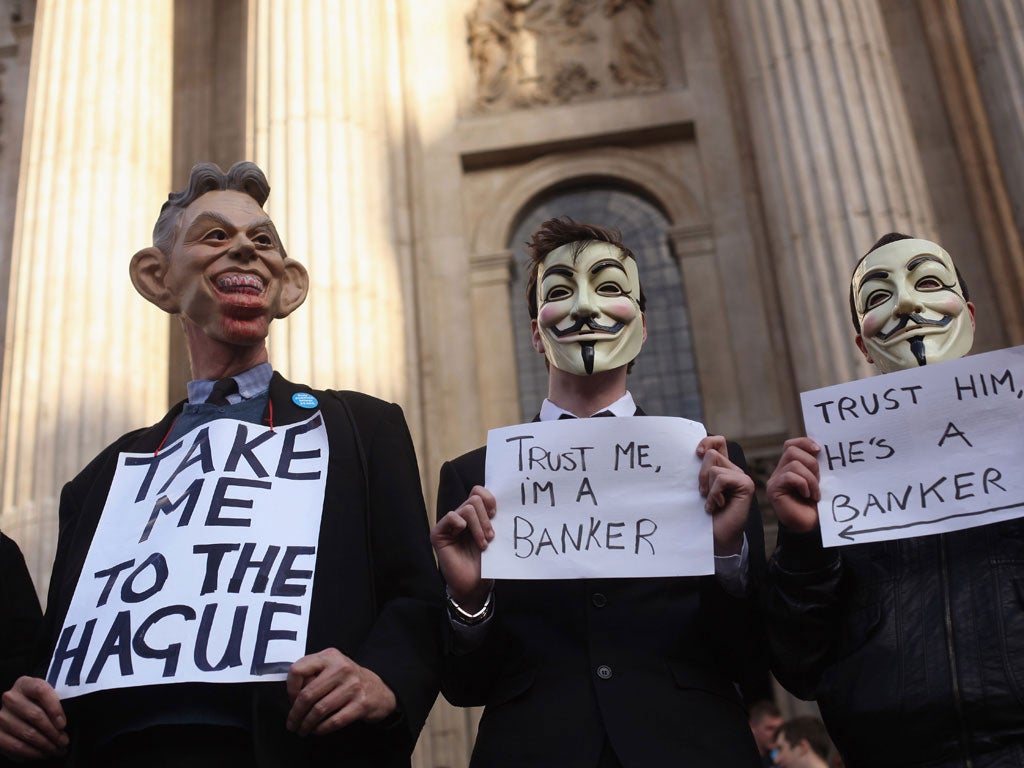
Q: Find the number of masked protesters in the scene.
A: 3